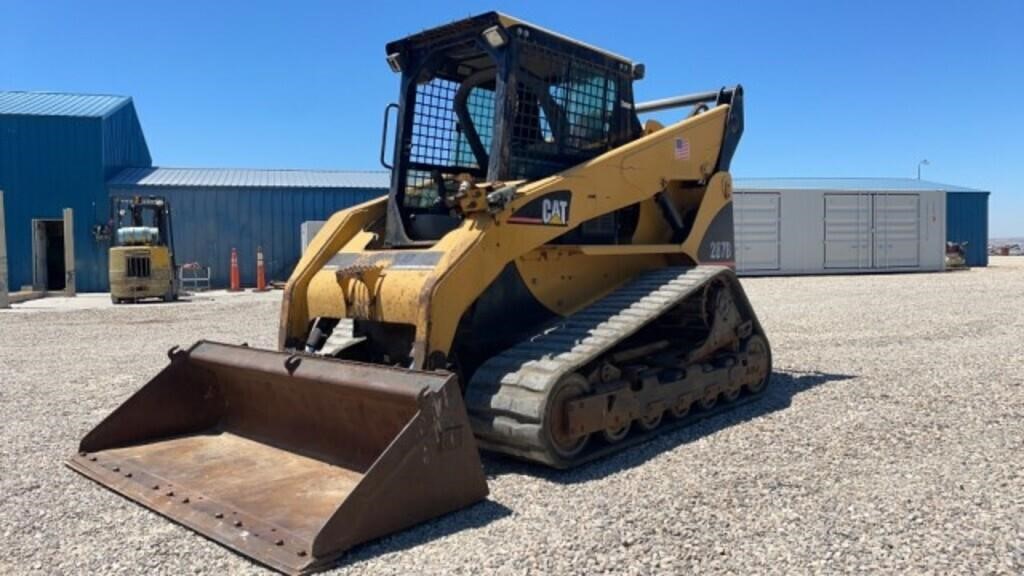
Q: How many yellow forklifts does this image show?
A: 1